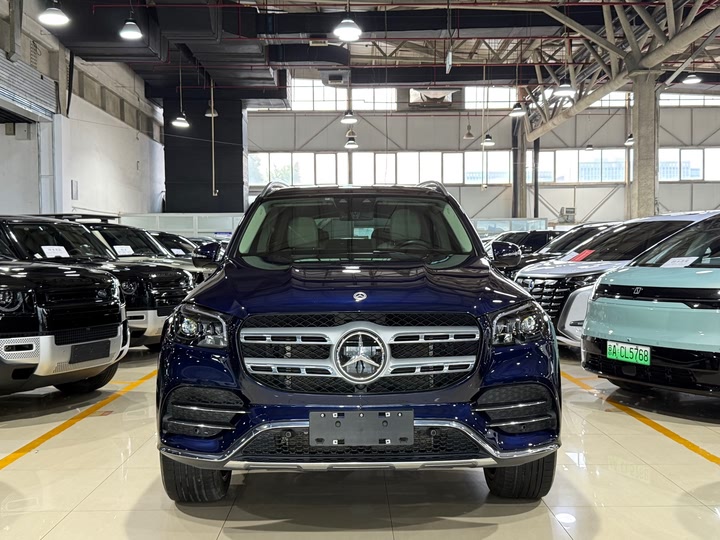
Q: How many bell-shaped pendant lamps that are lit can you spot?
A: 11